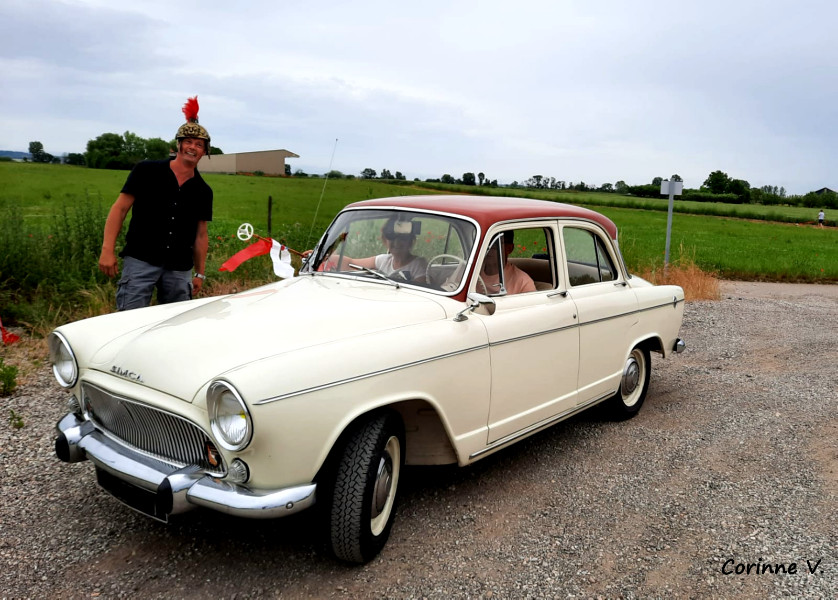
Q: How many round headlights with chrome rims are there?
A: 2